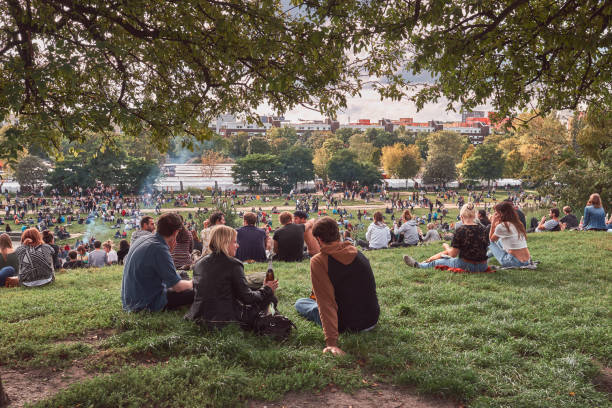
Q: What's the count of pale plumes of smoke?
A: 2